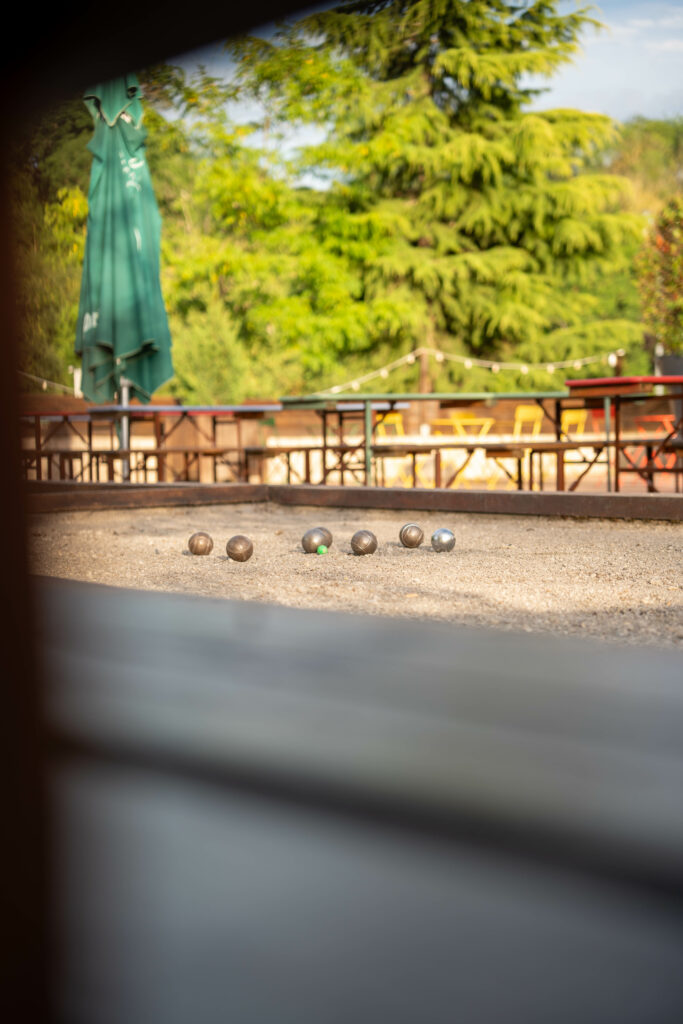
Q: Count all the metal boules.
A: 7